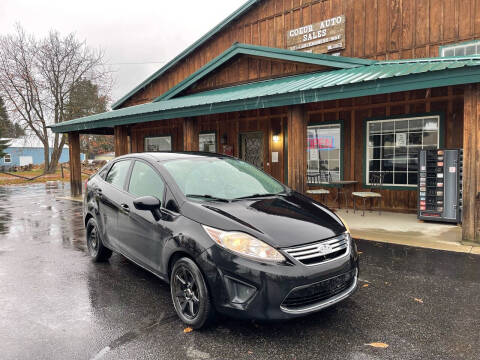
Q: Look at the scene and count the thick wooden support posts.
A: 5